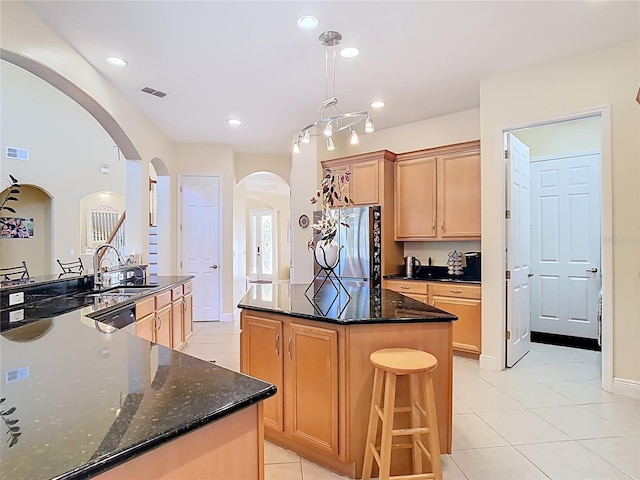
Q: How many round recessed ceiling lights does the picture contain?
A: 5